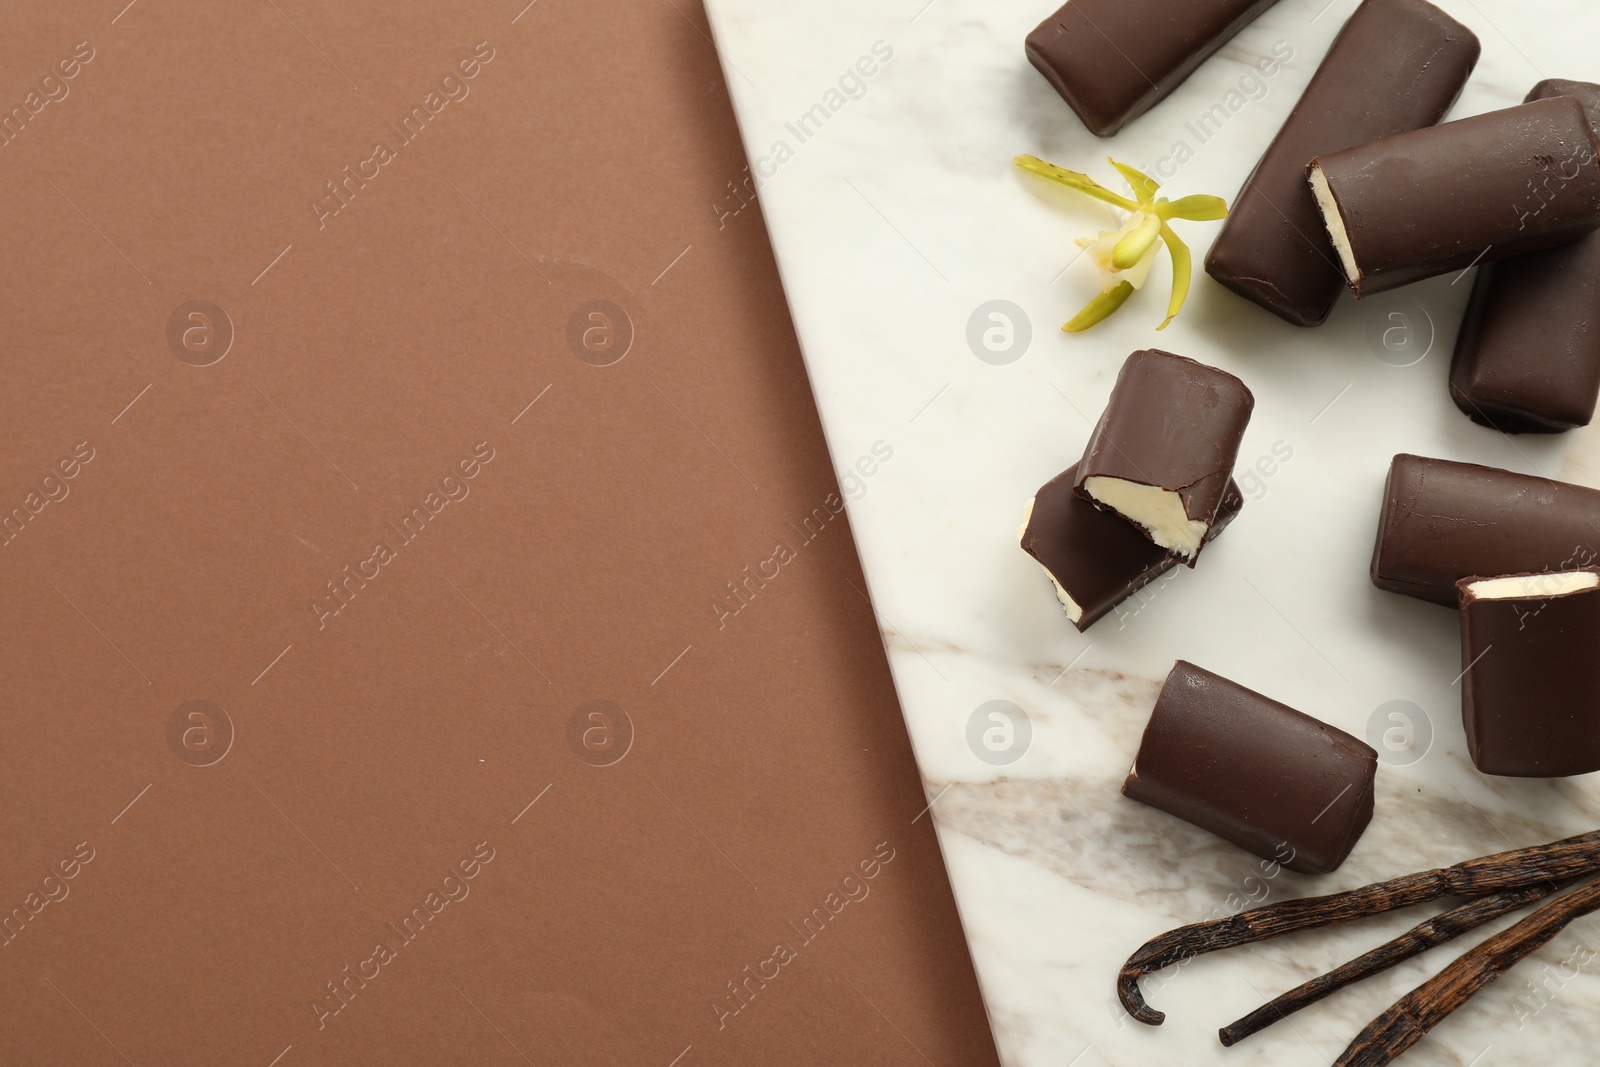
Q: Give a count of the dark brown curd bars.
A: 9